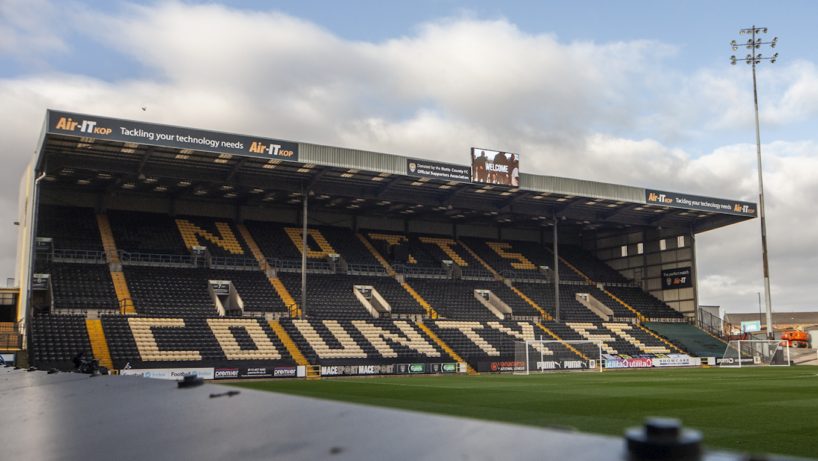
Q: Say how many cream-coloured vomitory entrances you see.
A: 4